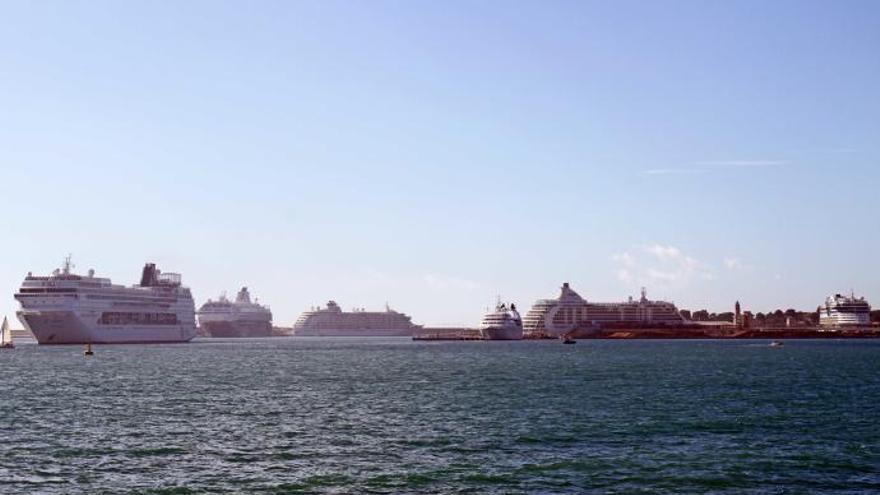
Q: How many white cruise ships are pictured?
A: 6